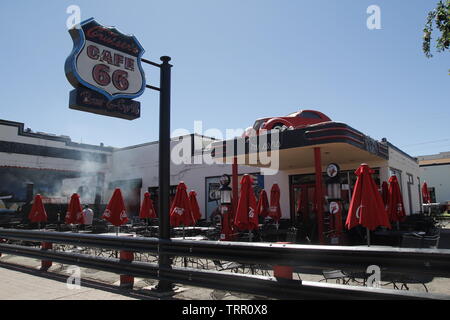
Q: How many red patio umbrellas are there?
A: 13